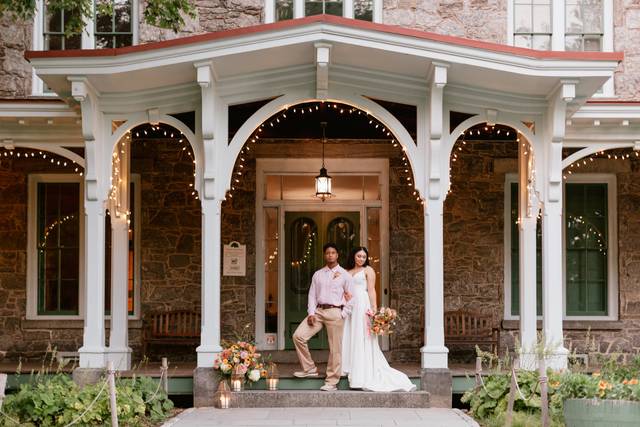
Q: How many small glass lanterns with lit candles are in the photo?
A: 3